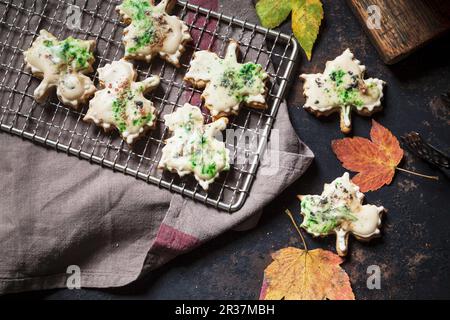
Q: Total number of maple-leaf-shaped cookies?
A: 7